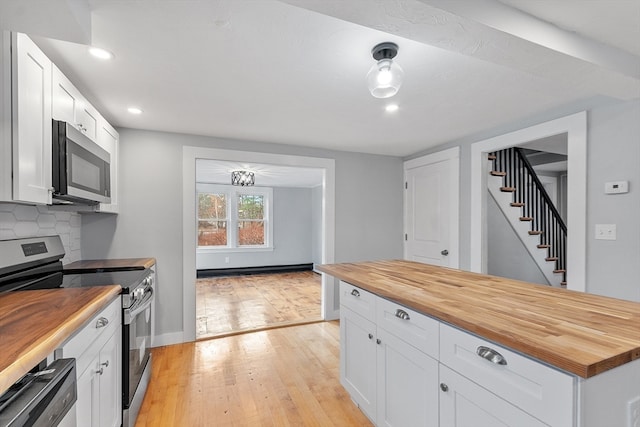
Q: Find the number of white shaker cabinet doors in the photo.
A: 9